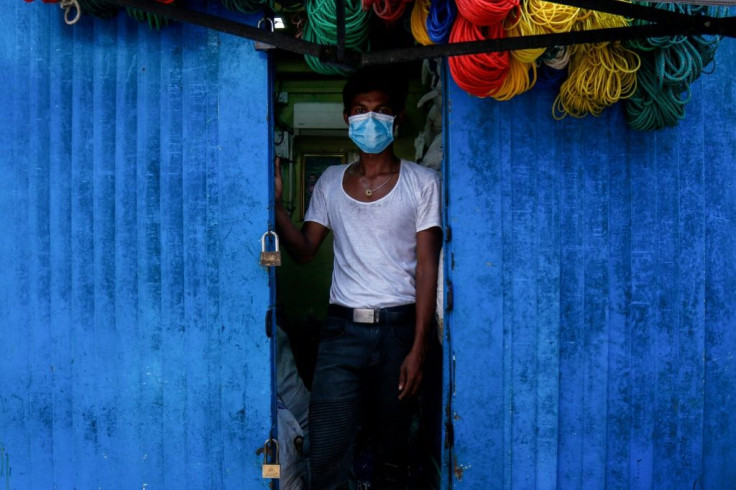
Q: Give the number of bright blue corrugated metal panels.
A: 2